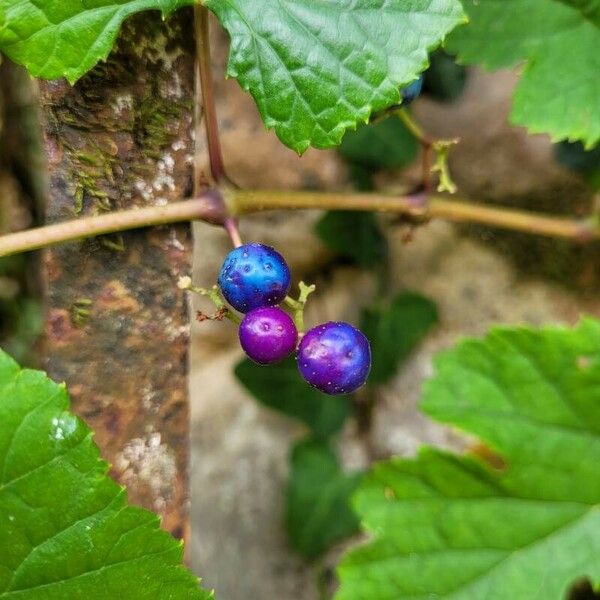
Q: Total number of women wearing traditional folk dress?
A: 0